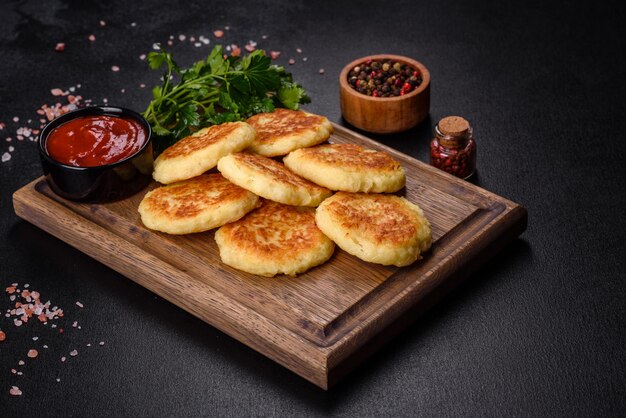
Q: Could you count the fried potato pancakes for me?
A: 7